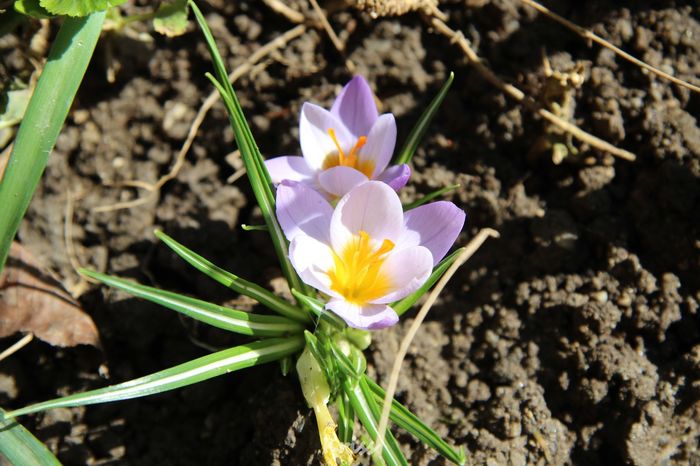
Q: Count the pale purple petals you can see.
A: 12